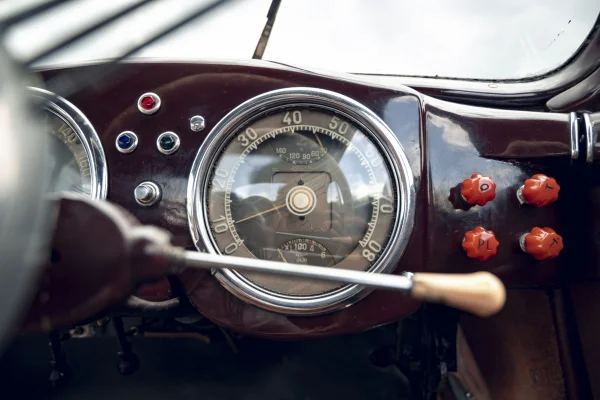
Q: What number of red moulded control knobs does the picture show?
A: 4